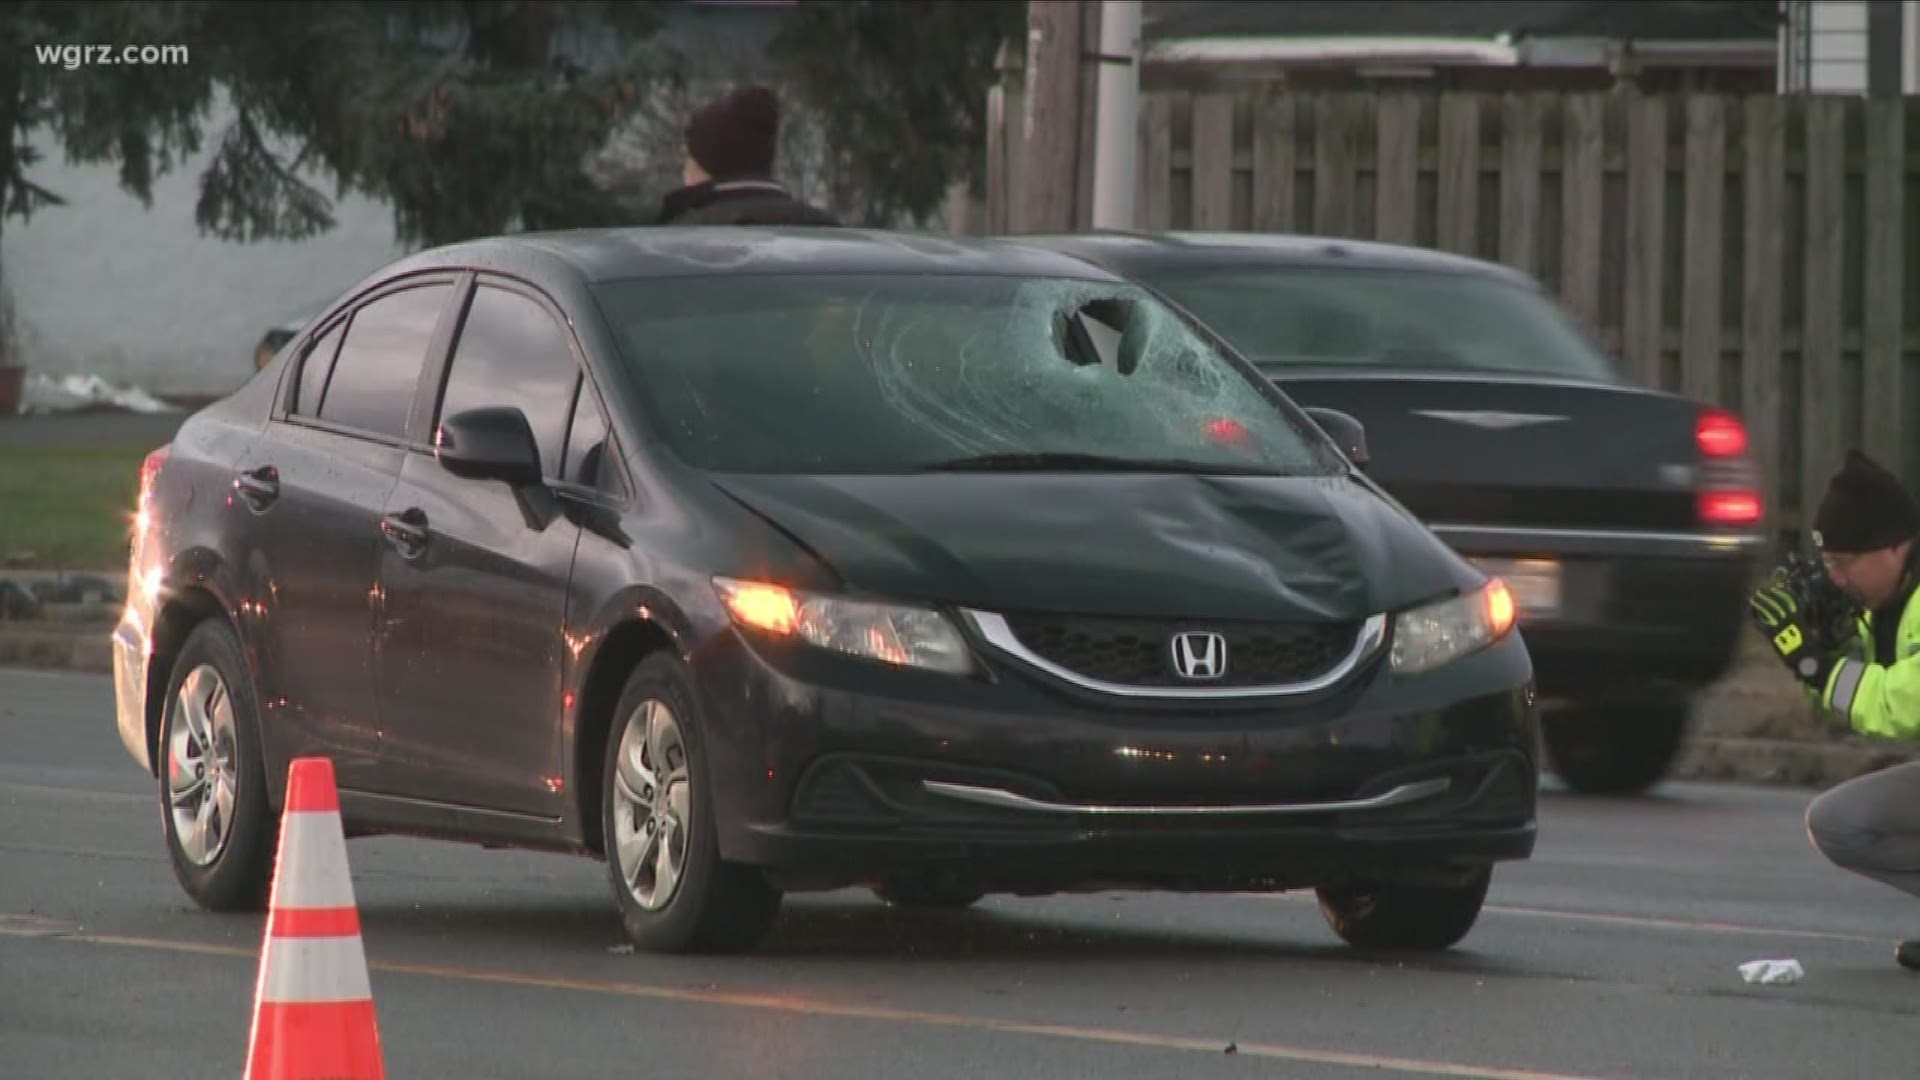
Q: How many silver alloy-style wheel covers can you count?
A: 2